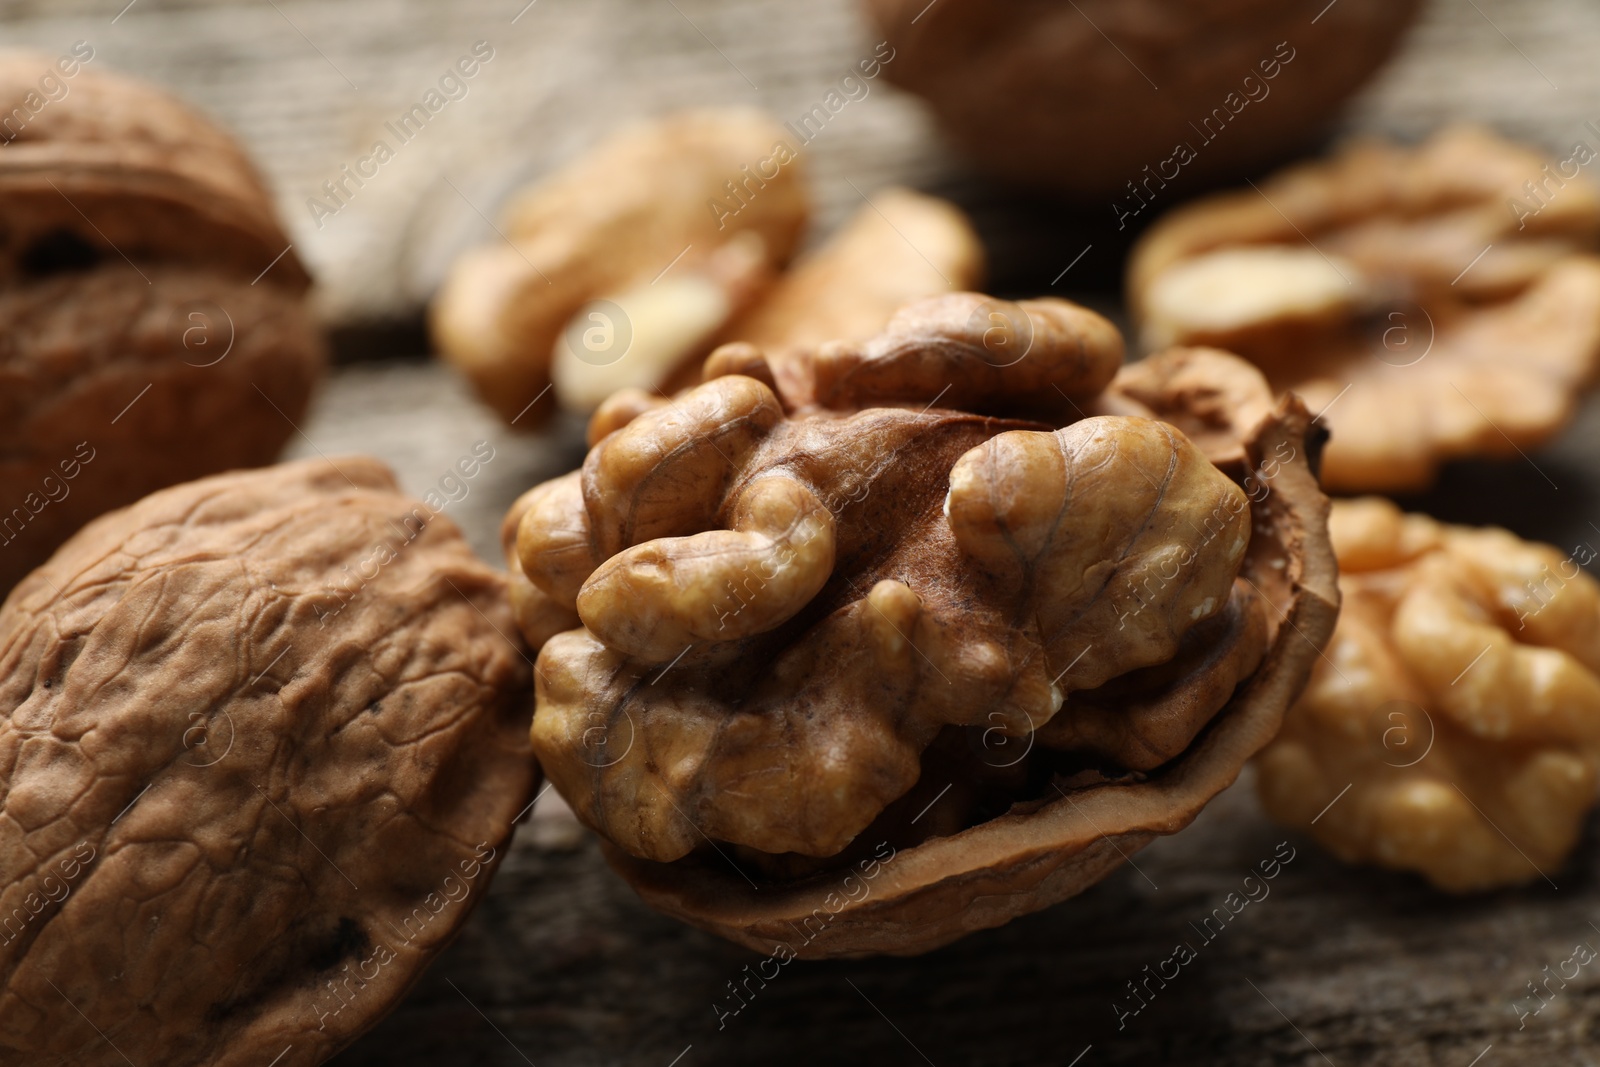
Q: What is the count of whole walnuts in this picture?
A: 3